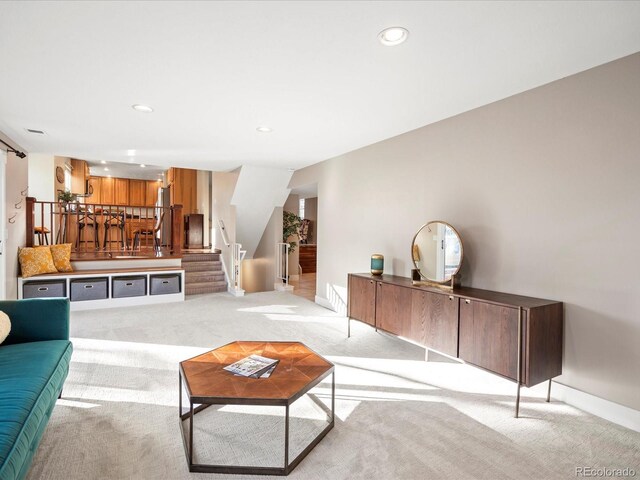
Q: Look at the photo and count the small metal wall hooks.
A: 3